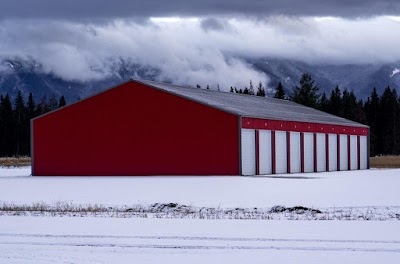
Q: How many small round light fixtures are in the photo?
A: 10